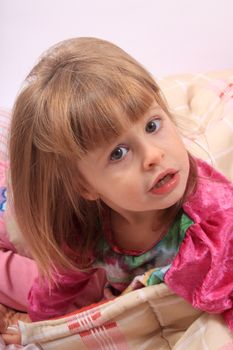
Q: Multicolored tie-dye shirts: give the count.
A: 1